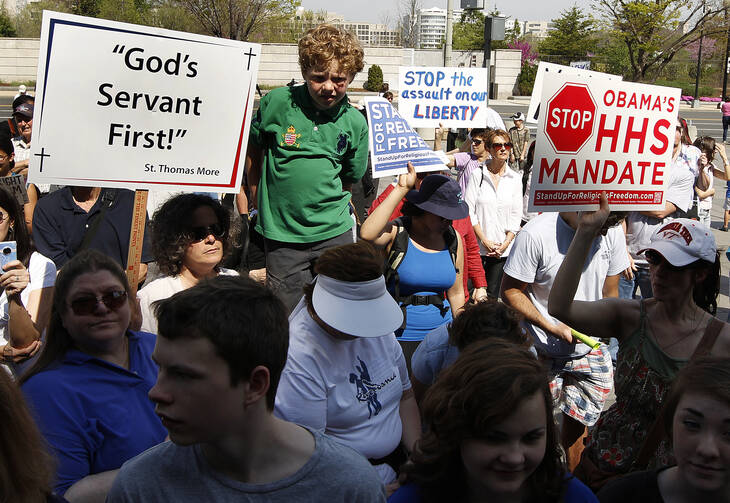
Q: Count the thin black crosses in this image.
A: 2